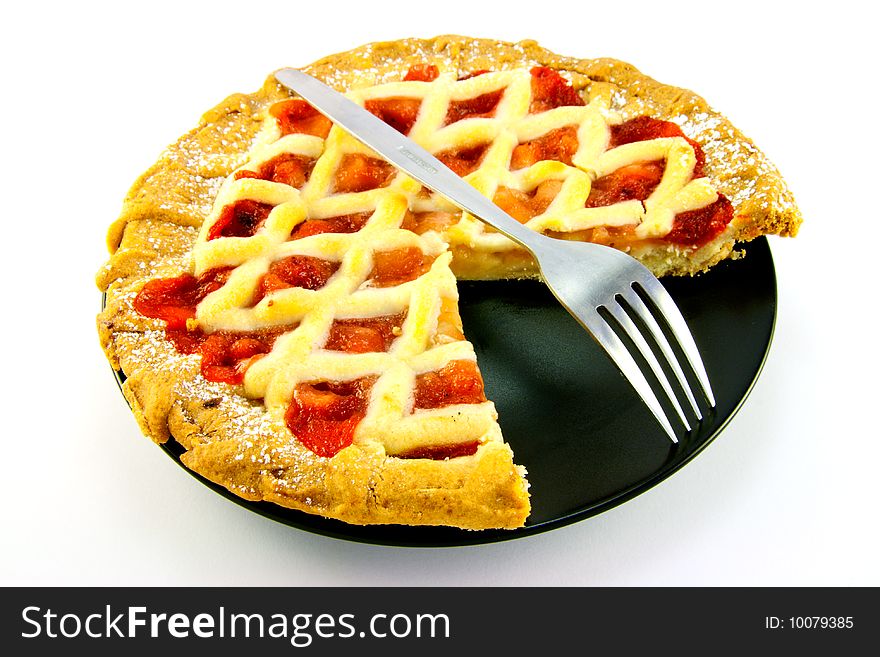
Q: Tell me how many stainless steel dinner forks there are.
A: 1